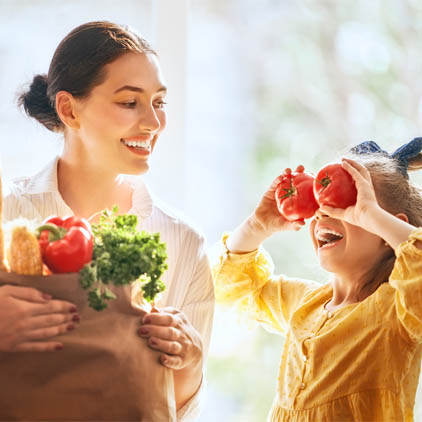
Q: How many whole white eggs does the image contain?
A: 0